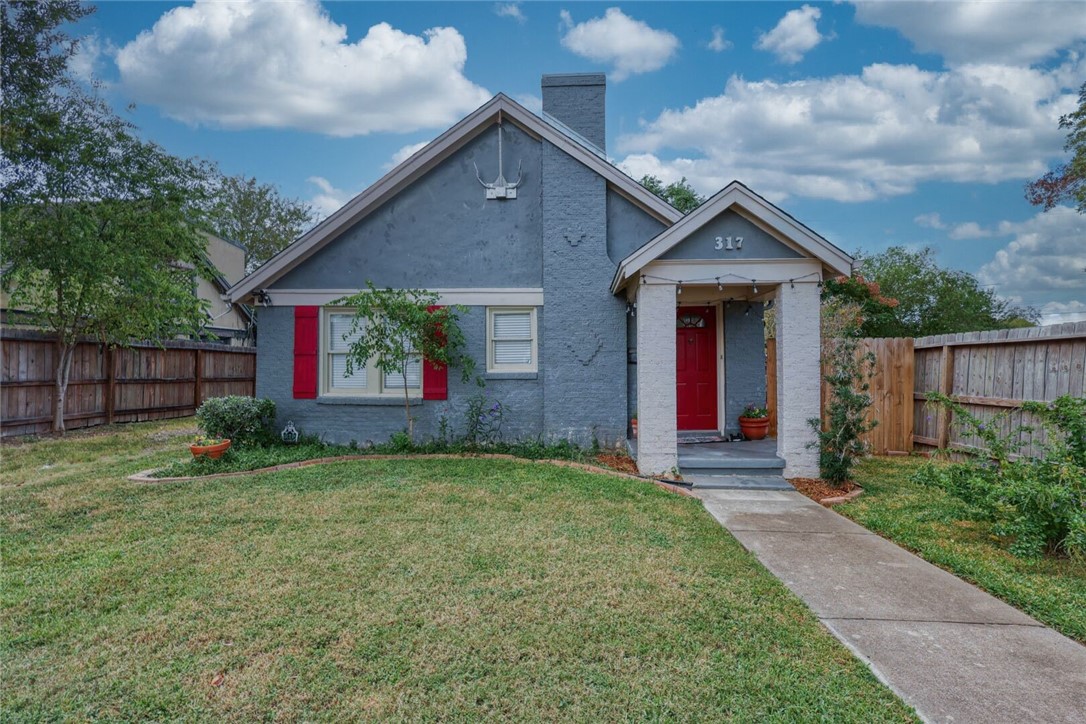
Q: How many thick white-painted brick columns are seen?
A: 2